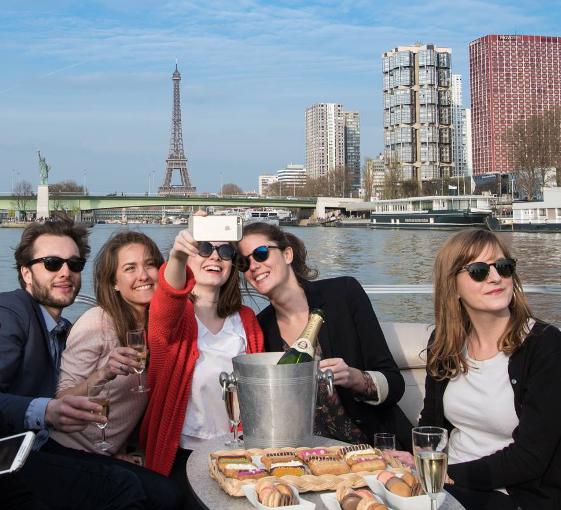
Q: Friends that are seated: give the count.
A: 5